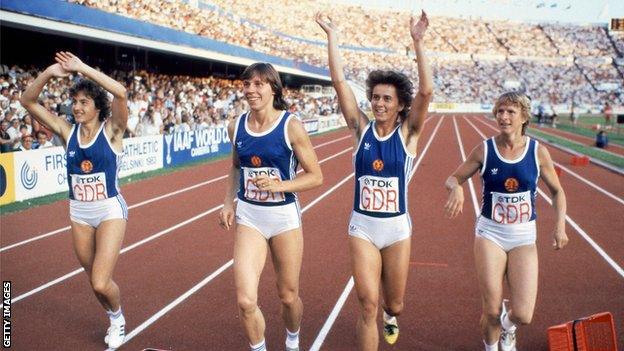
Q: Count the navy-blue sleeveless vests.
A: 4